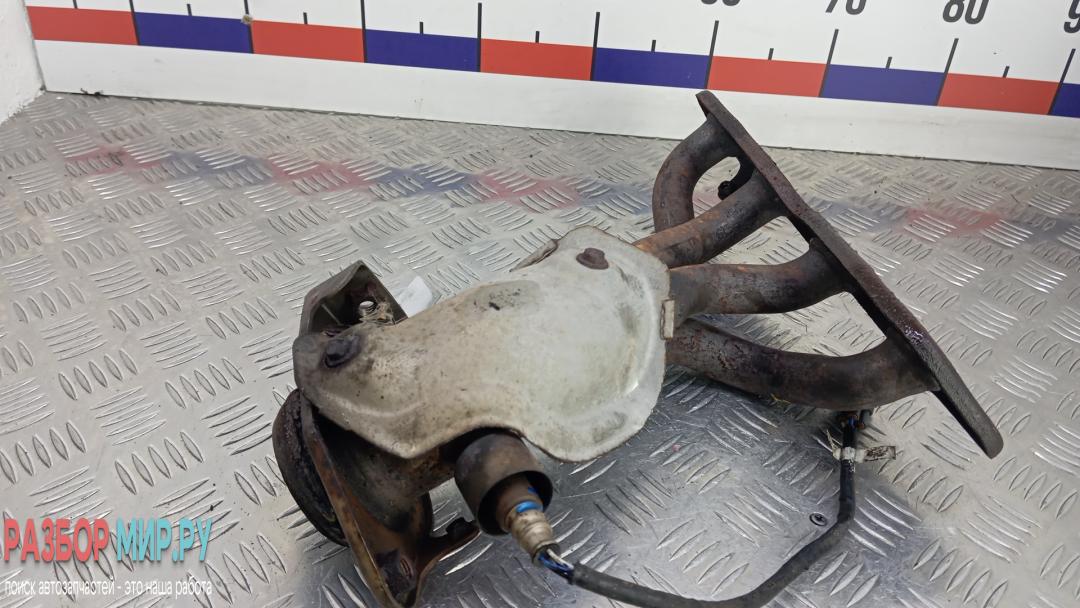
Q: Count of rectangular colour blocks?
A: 10